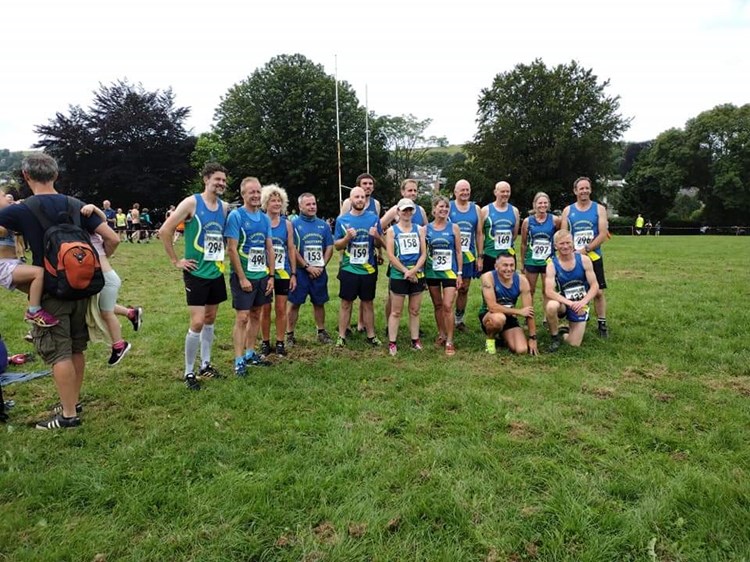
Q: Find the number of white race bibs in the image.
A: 12